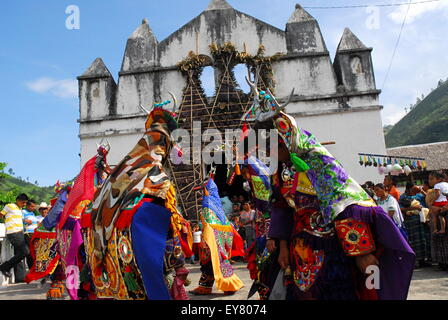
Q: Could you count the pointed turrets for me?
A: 5